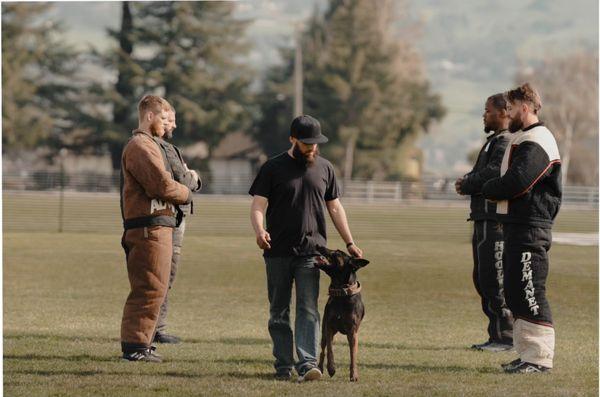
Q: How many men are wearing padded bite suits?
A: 4